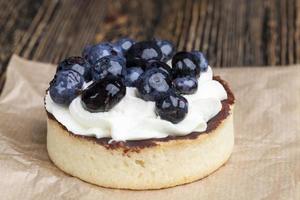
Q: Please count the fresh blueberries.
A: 15